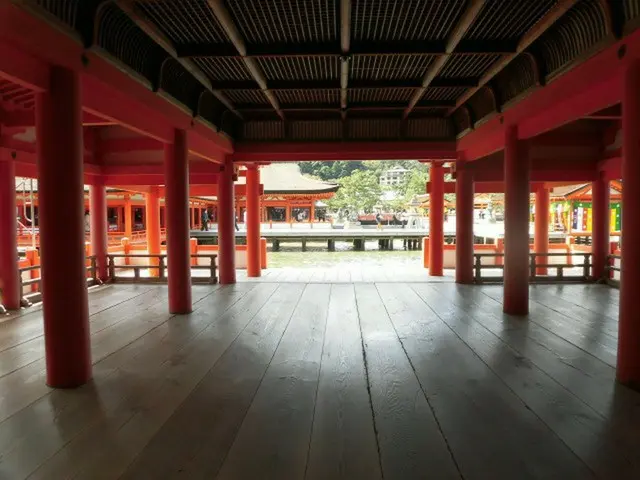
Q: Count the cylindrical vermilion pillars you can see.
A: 13